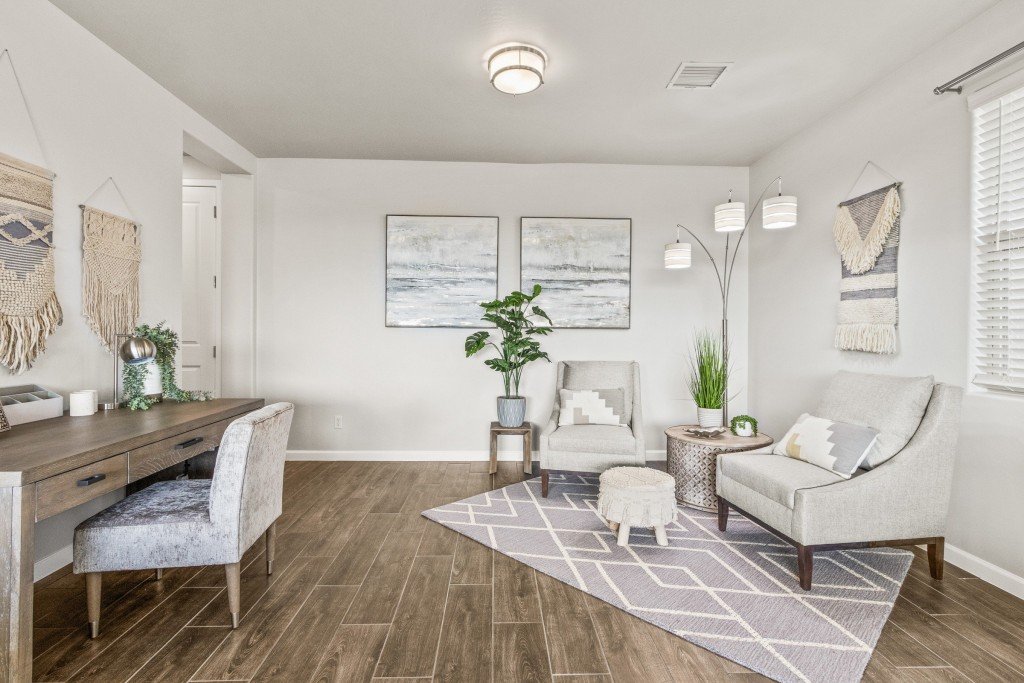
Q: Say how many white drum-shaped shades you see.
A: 3